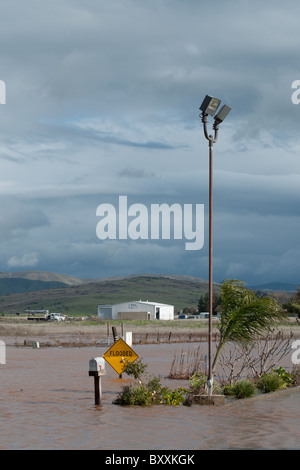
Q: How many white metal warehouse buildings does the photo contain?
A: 1